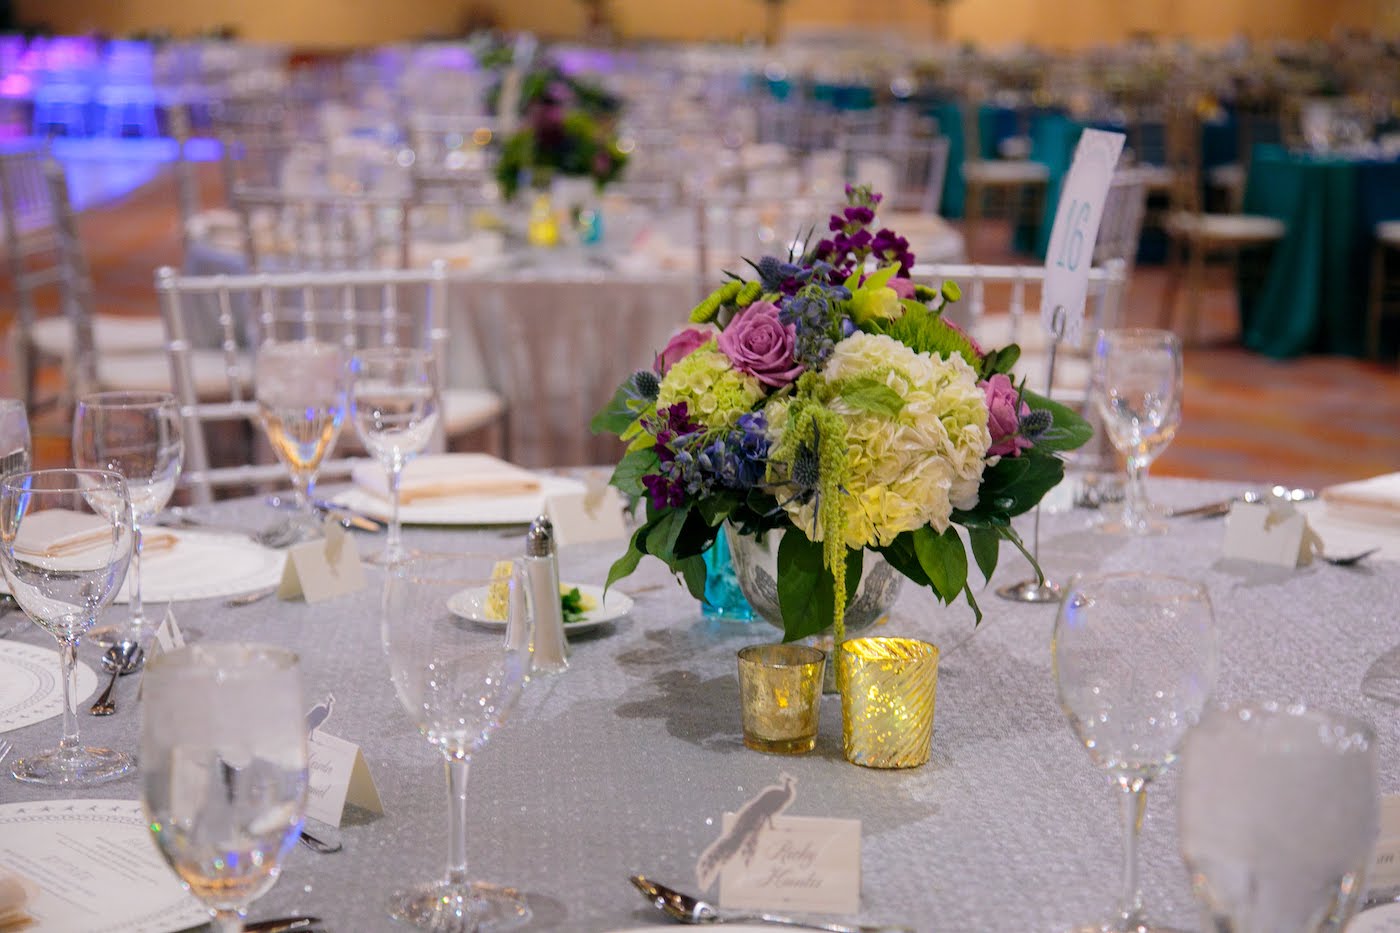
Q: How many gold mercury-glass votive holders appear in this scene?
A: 2